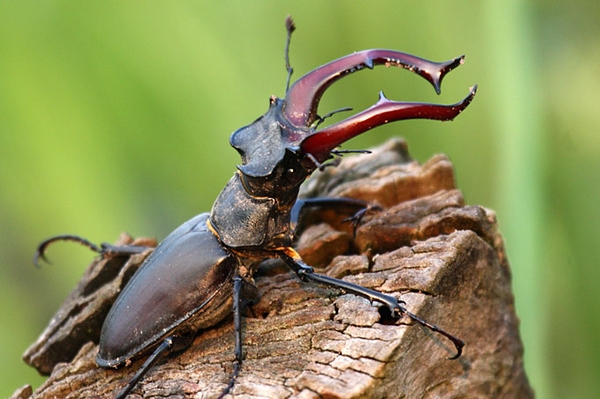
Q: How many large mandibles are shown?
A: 2